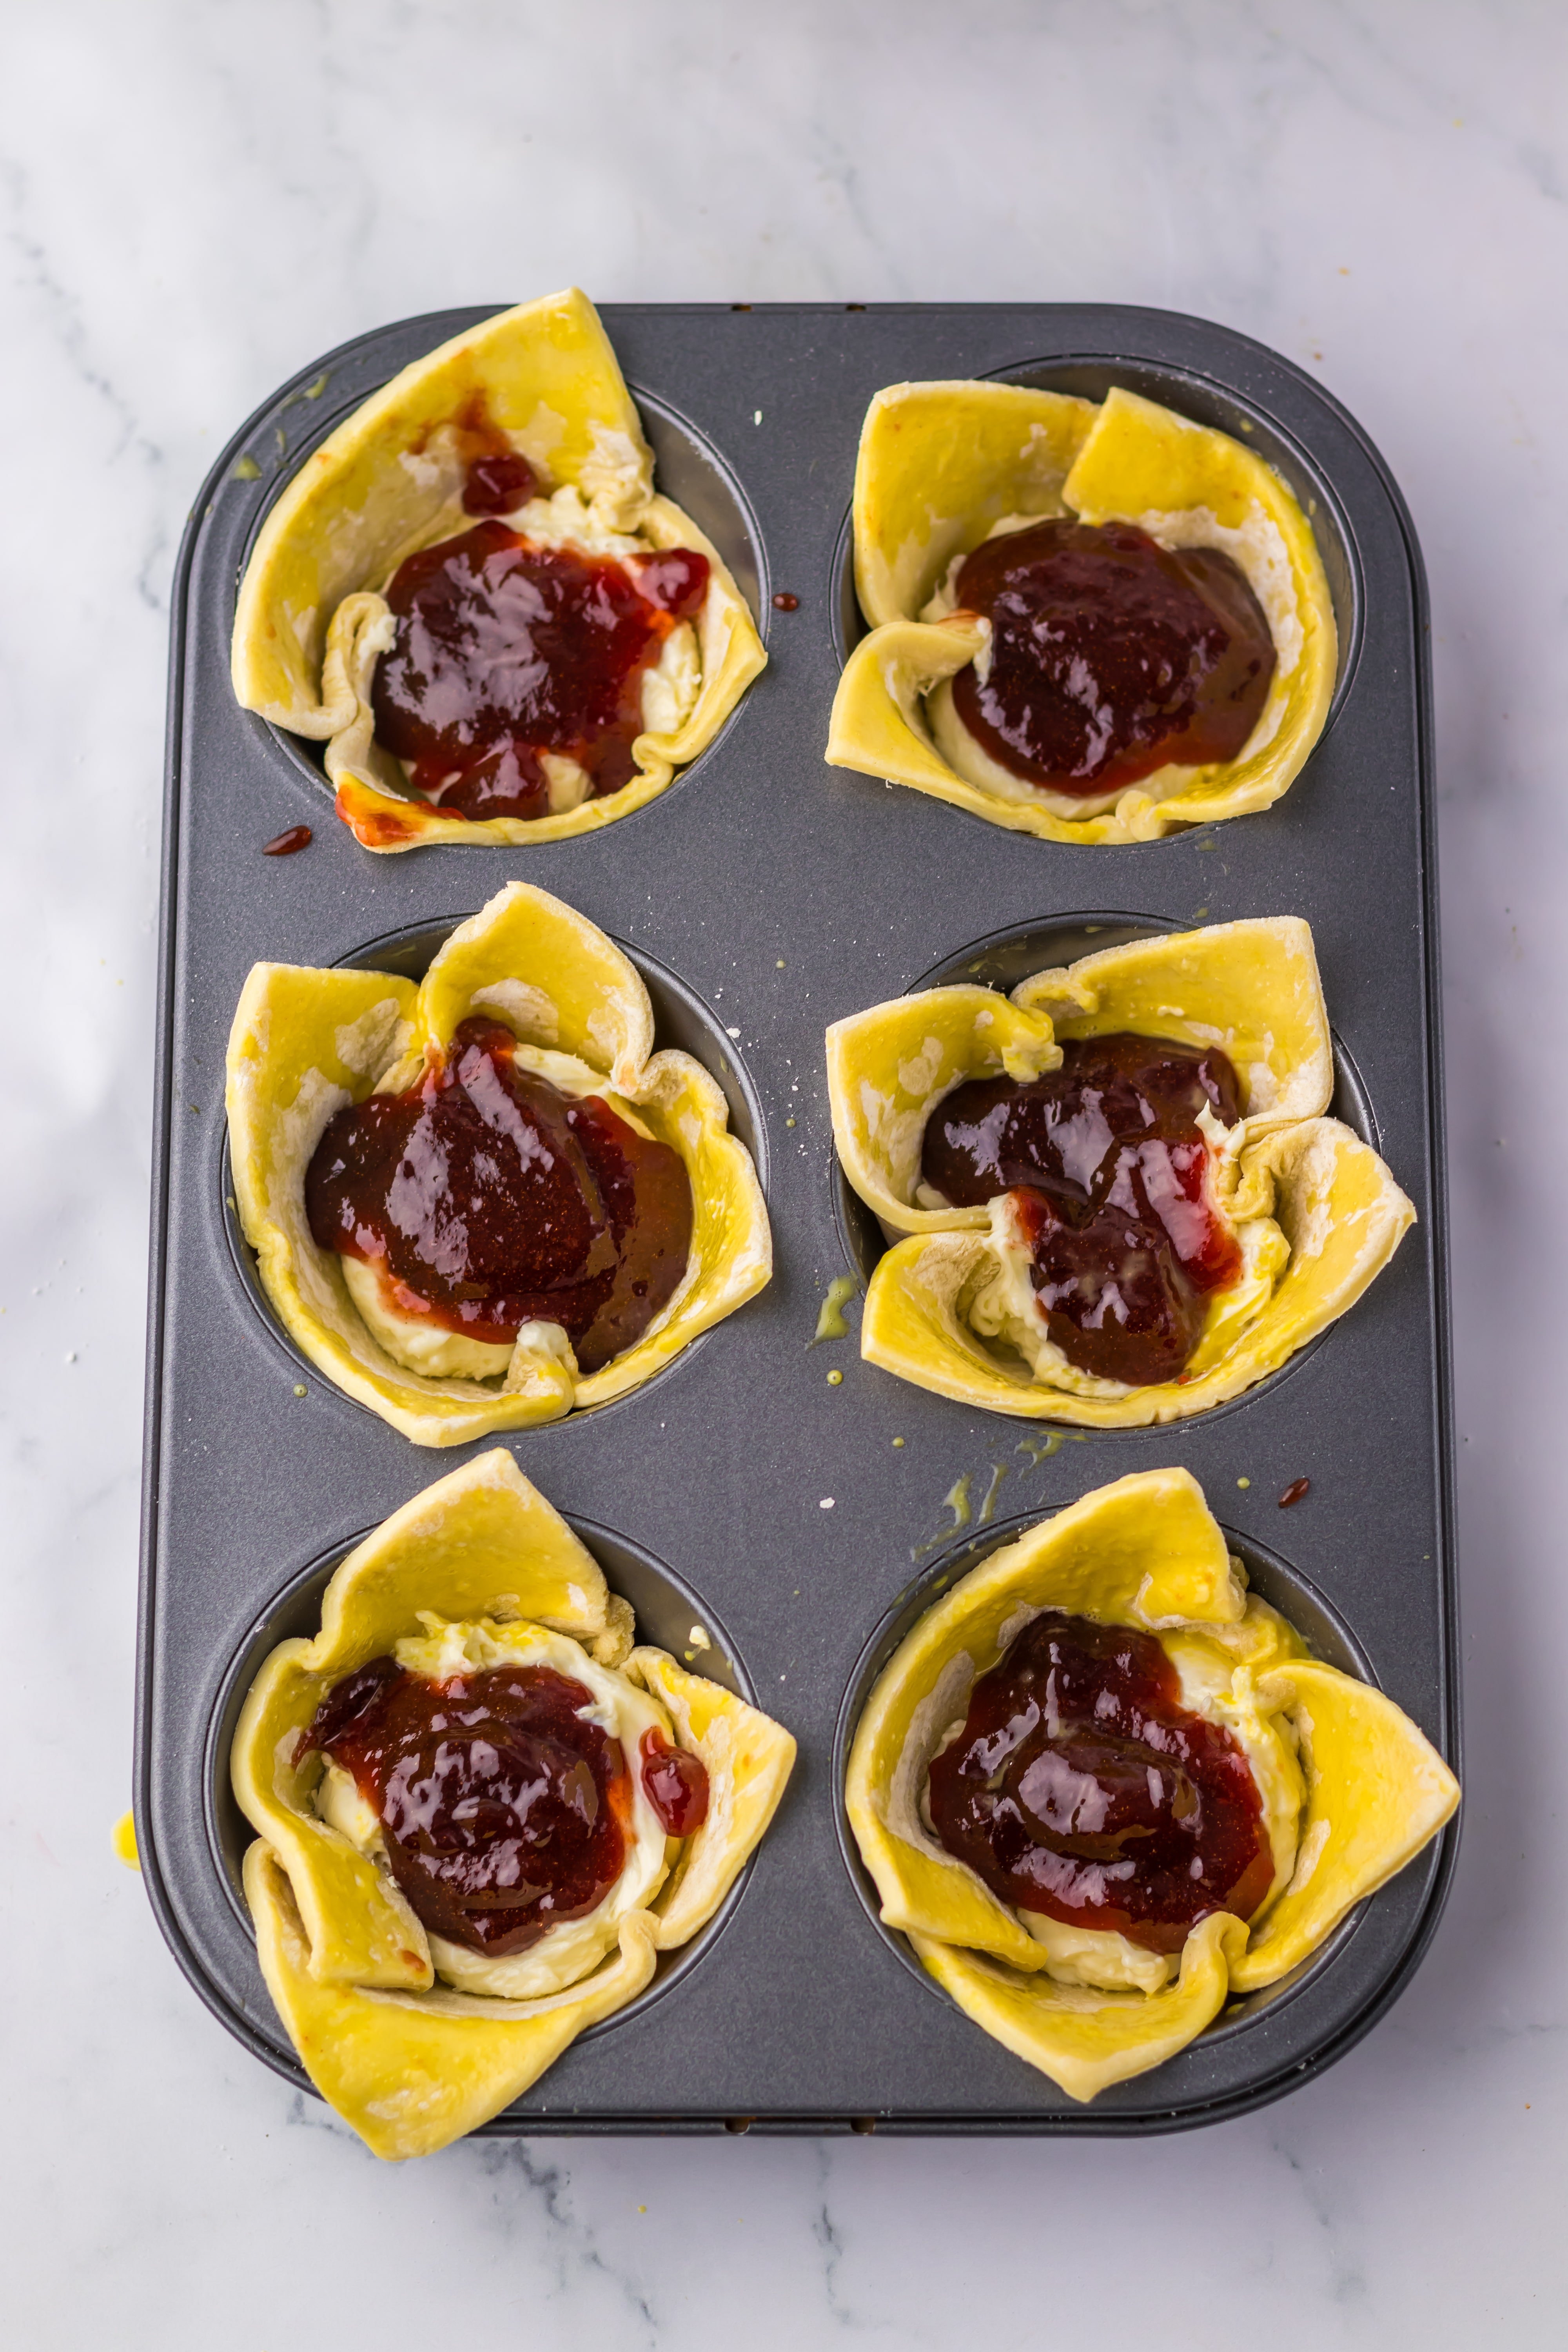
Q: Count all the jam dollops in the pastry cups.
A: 6